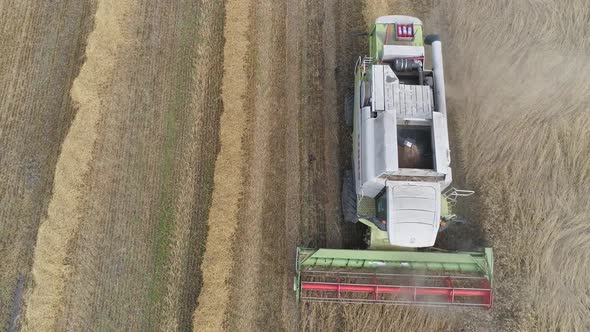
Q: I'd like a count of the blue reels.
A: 0